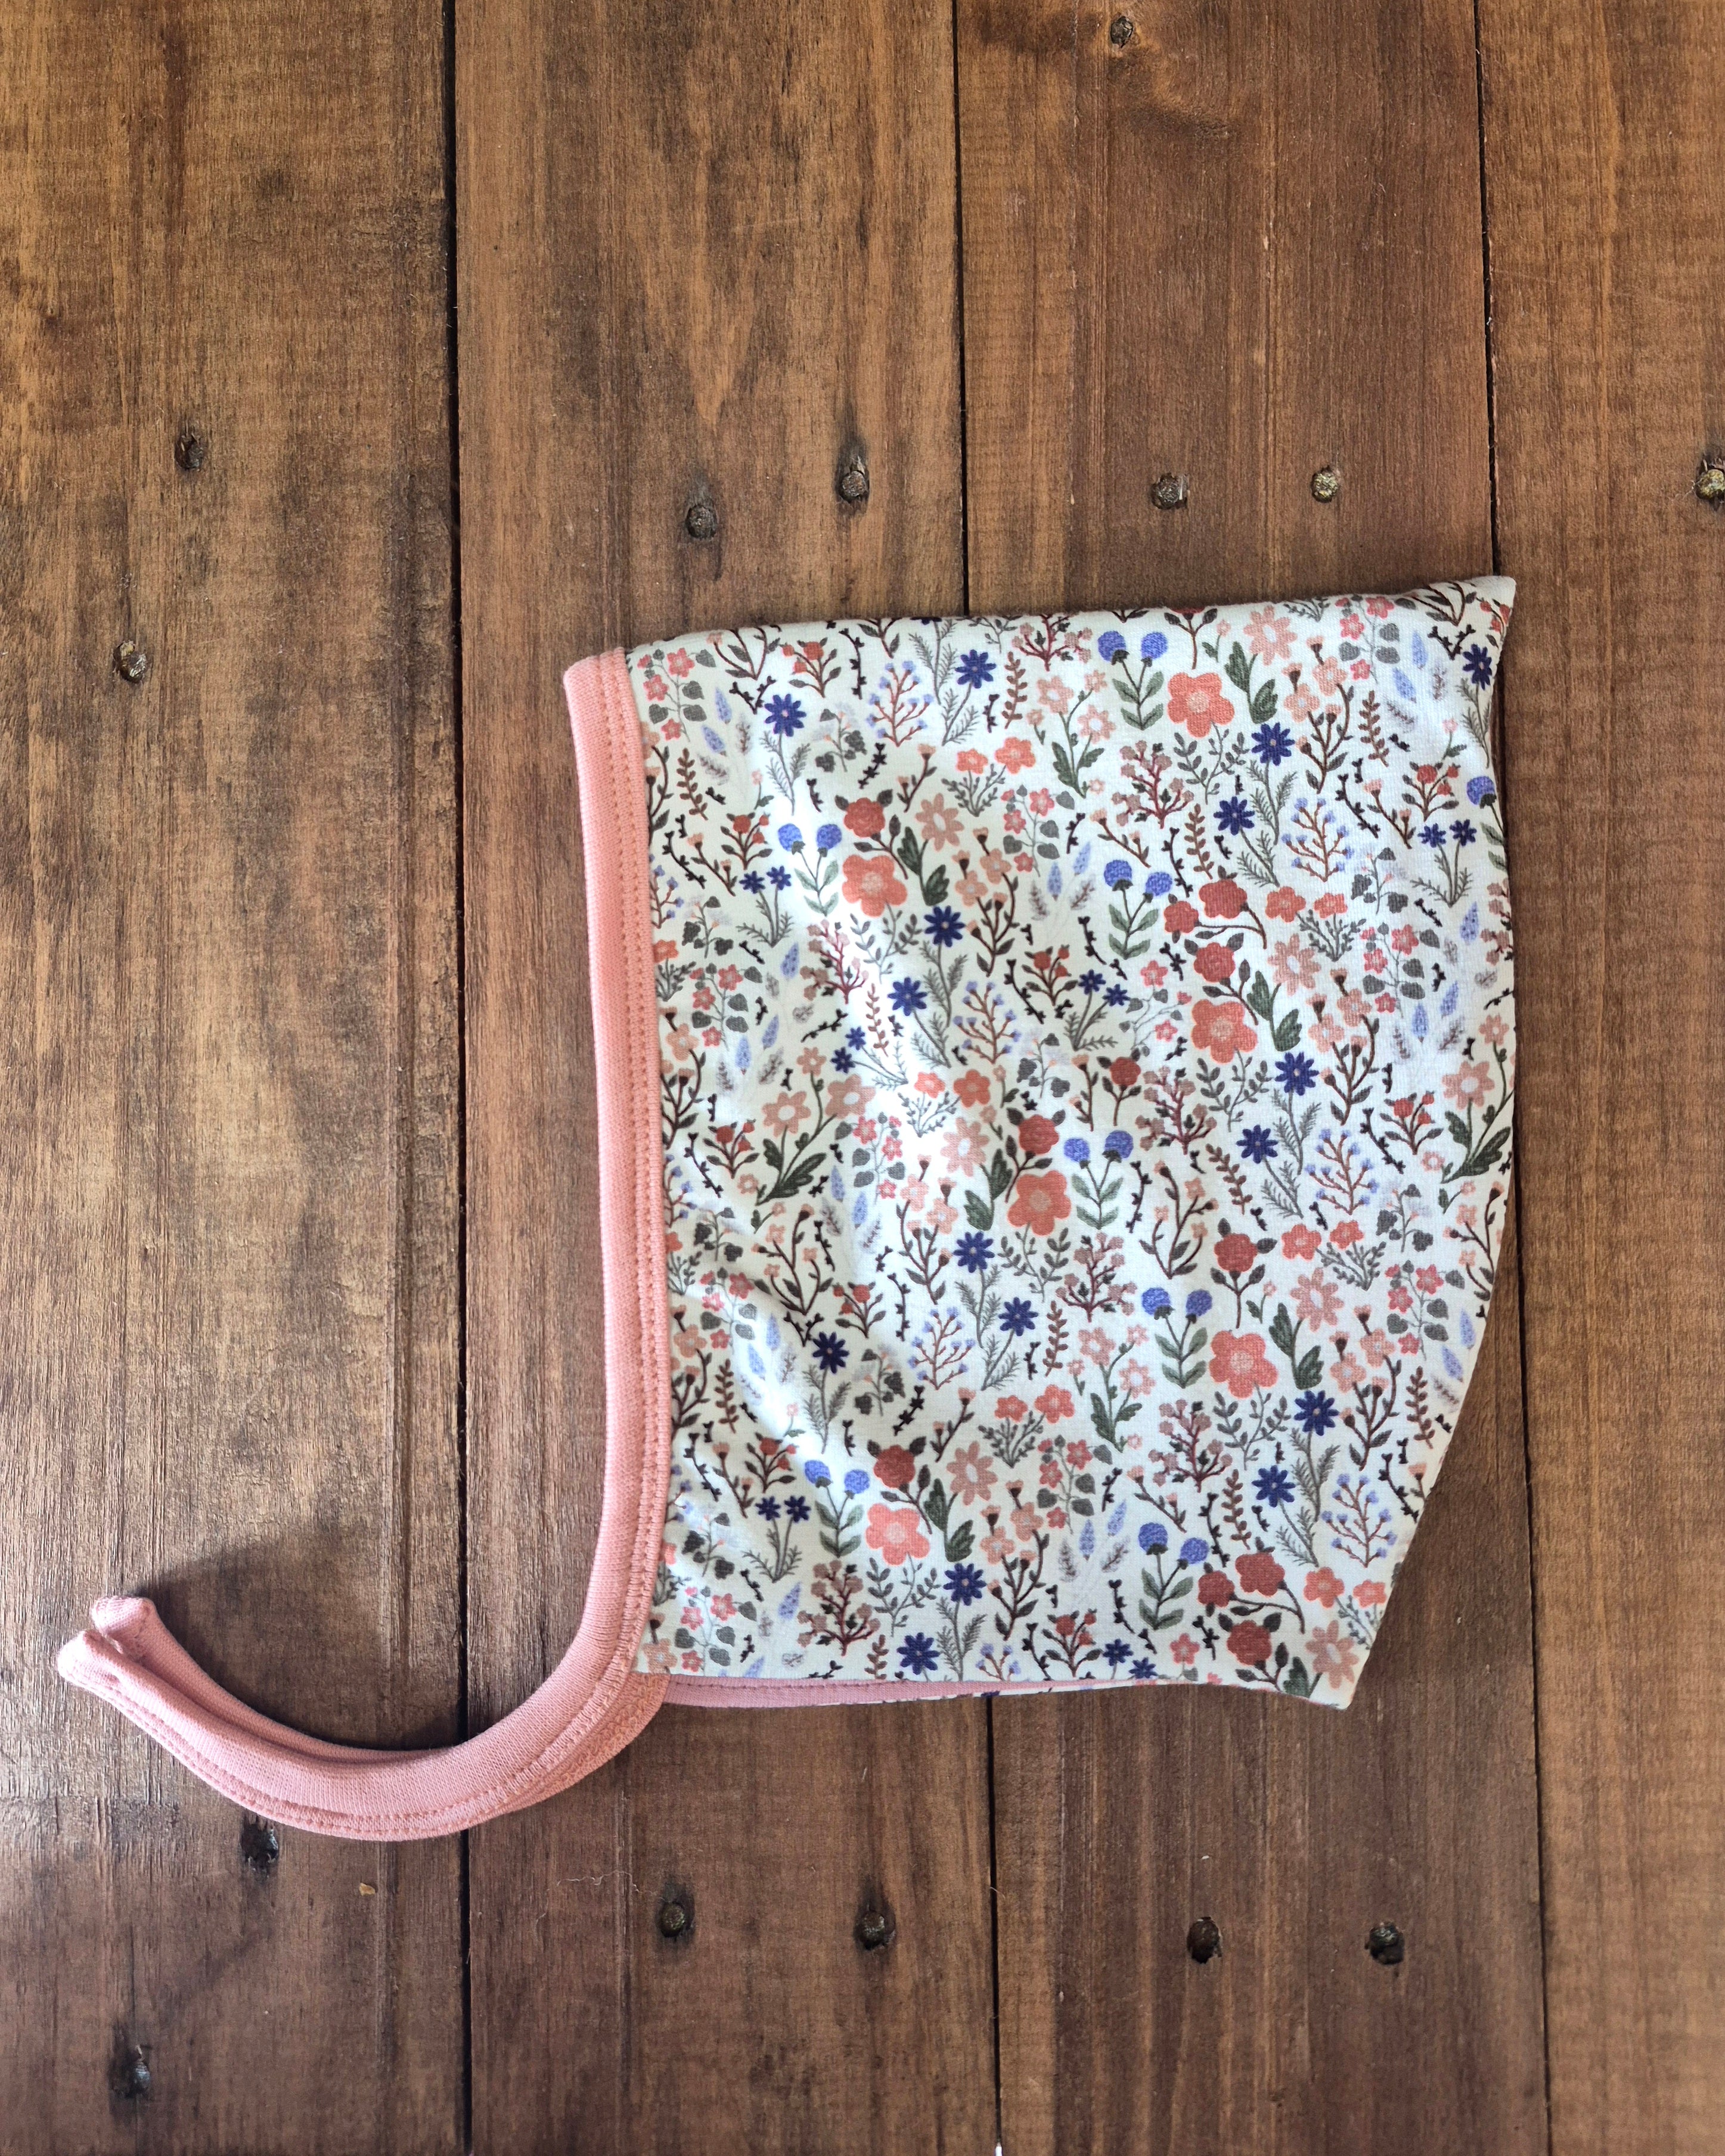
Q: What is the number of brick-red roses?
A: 11